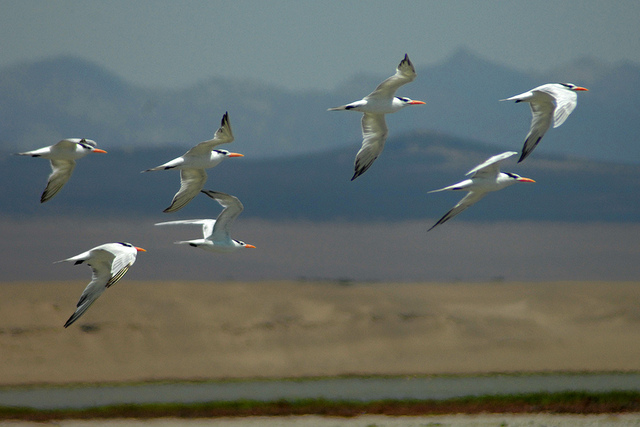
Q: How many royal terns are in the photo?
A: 7